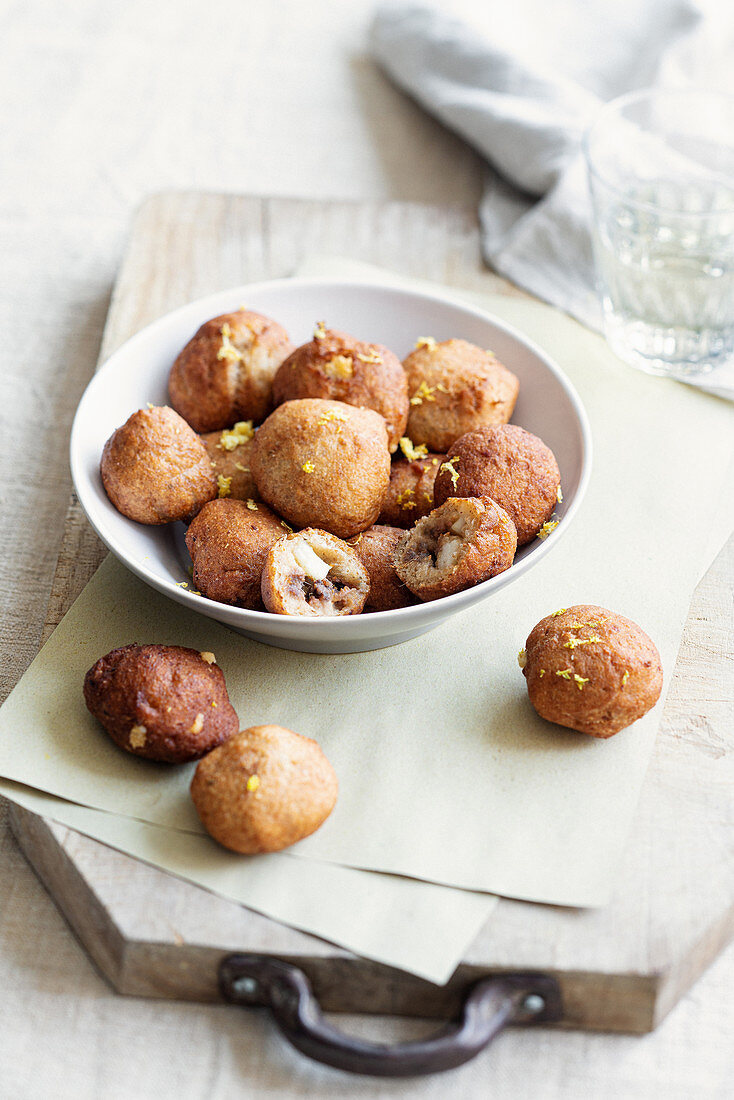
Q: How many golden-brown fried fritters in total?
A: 15